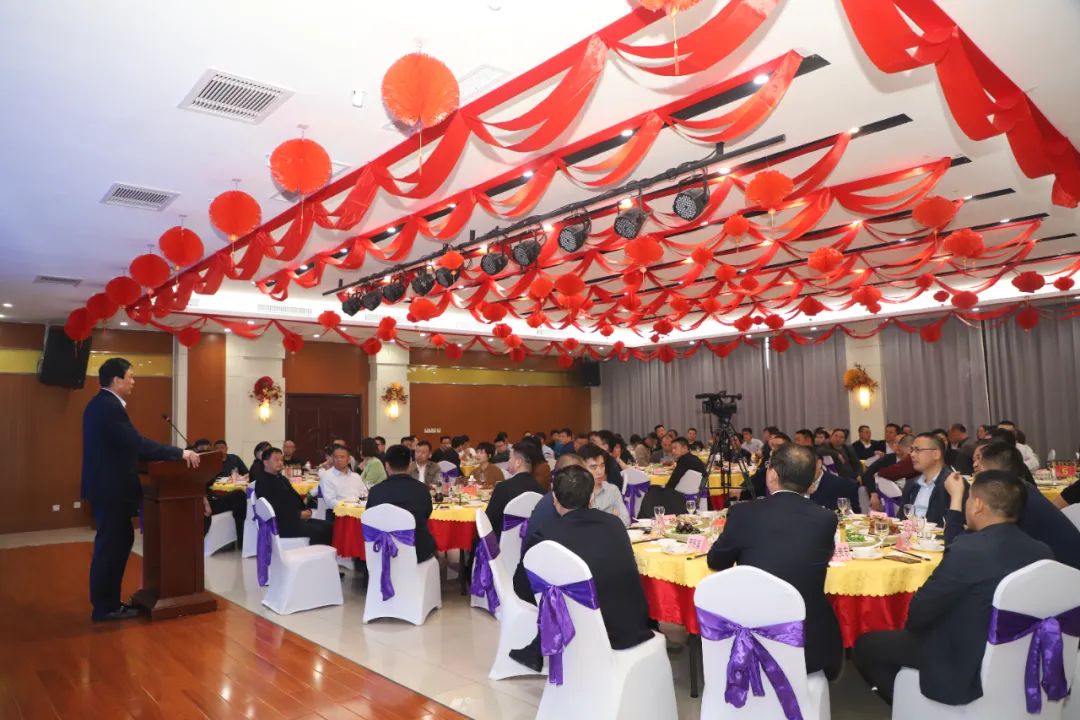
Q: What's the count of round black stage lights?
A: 10